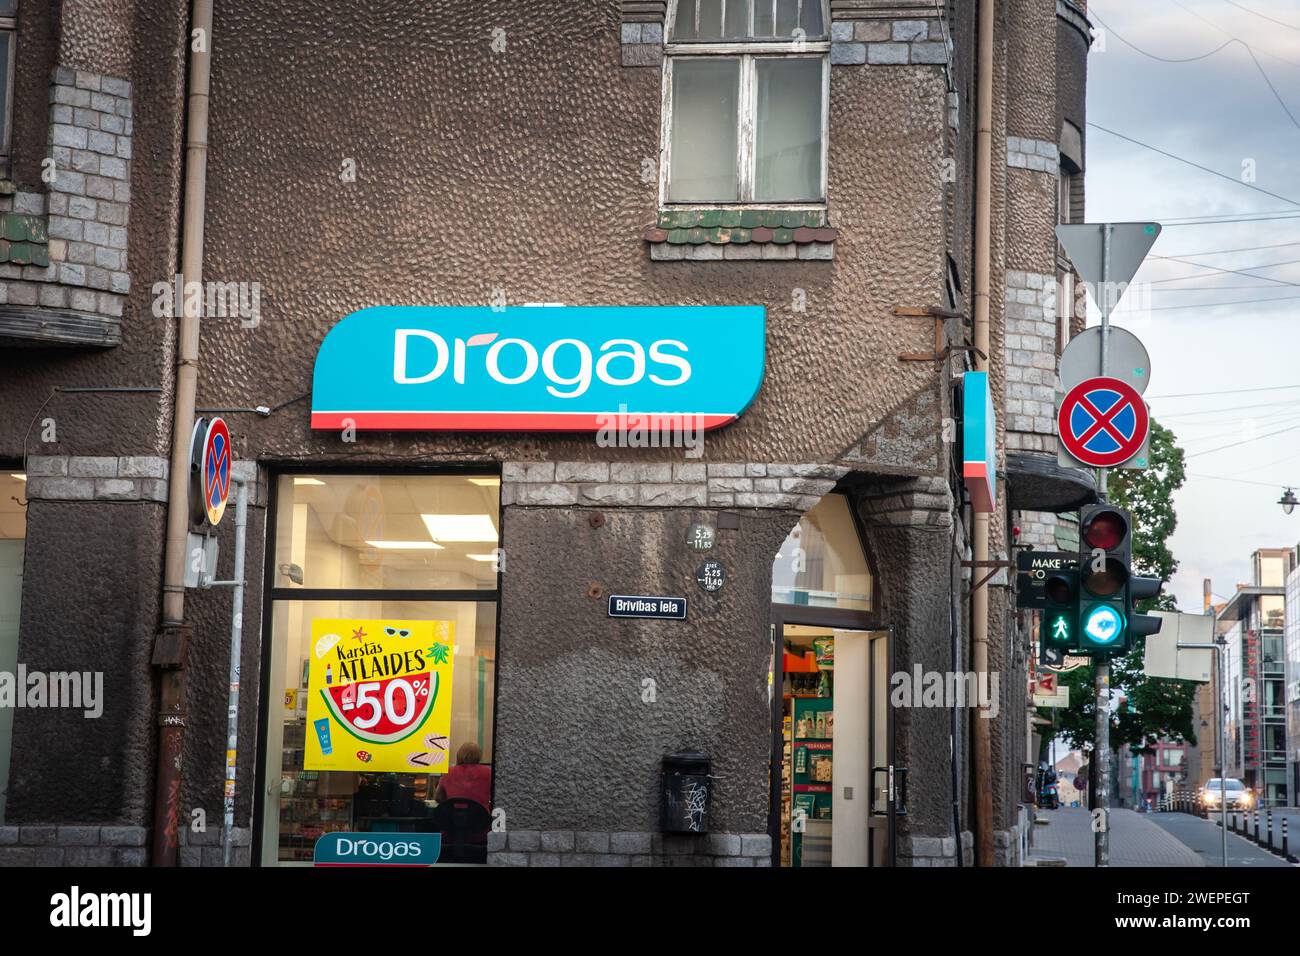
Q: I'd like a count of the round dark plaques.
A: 2